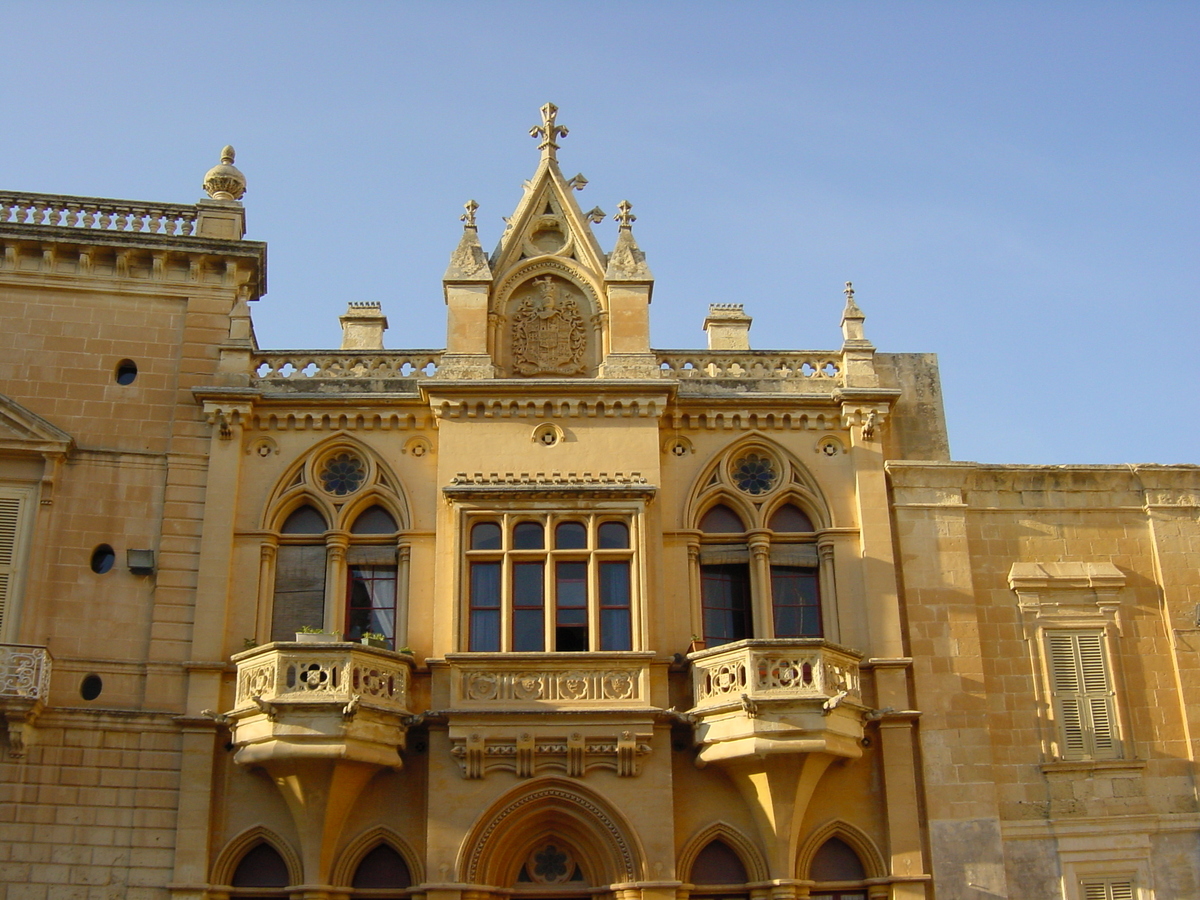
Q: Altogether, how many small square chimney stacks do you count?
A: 2